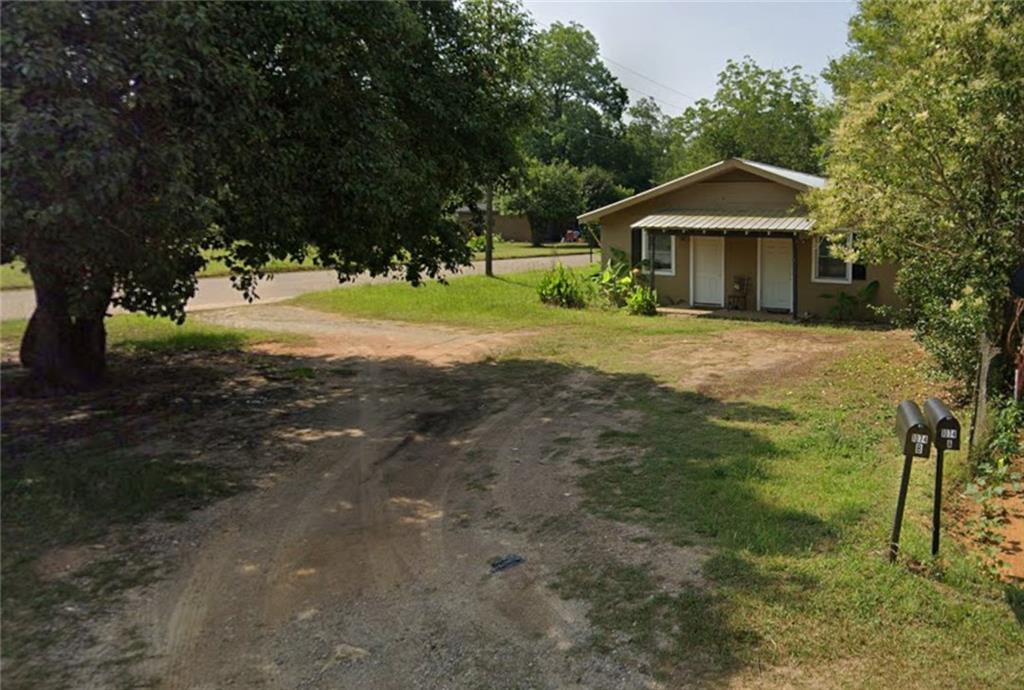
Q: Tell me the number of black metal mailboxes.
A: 2